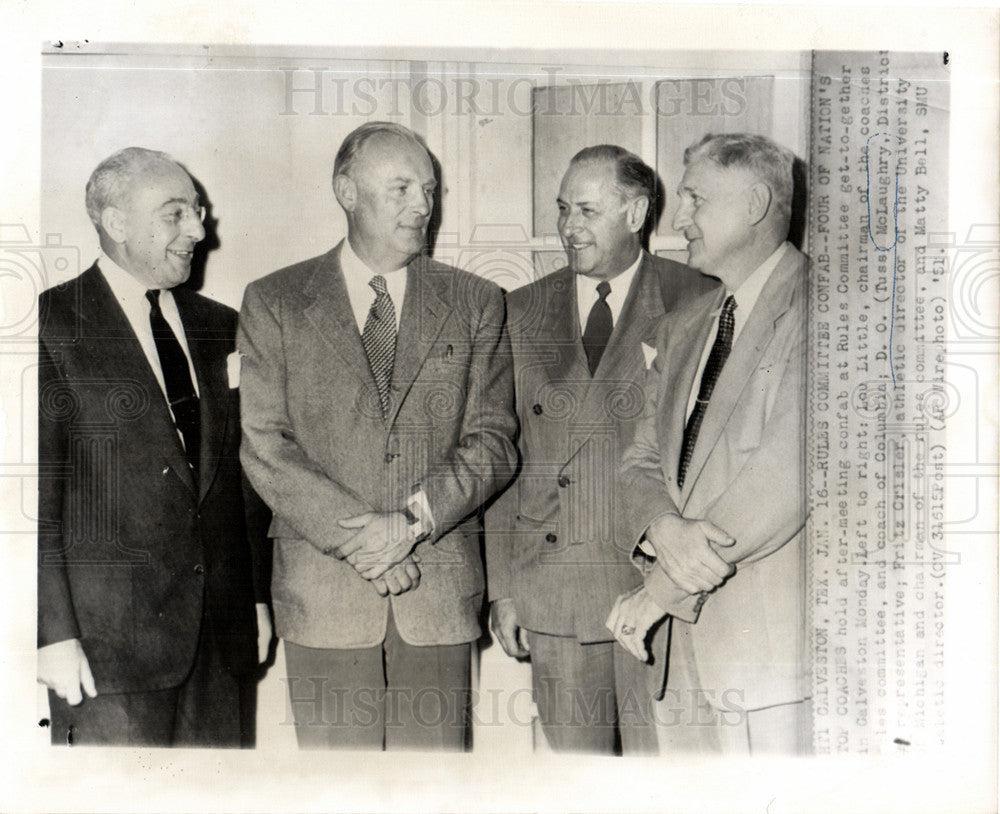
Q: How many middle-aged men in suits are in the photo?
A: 4